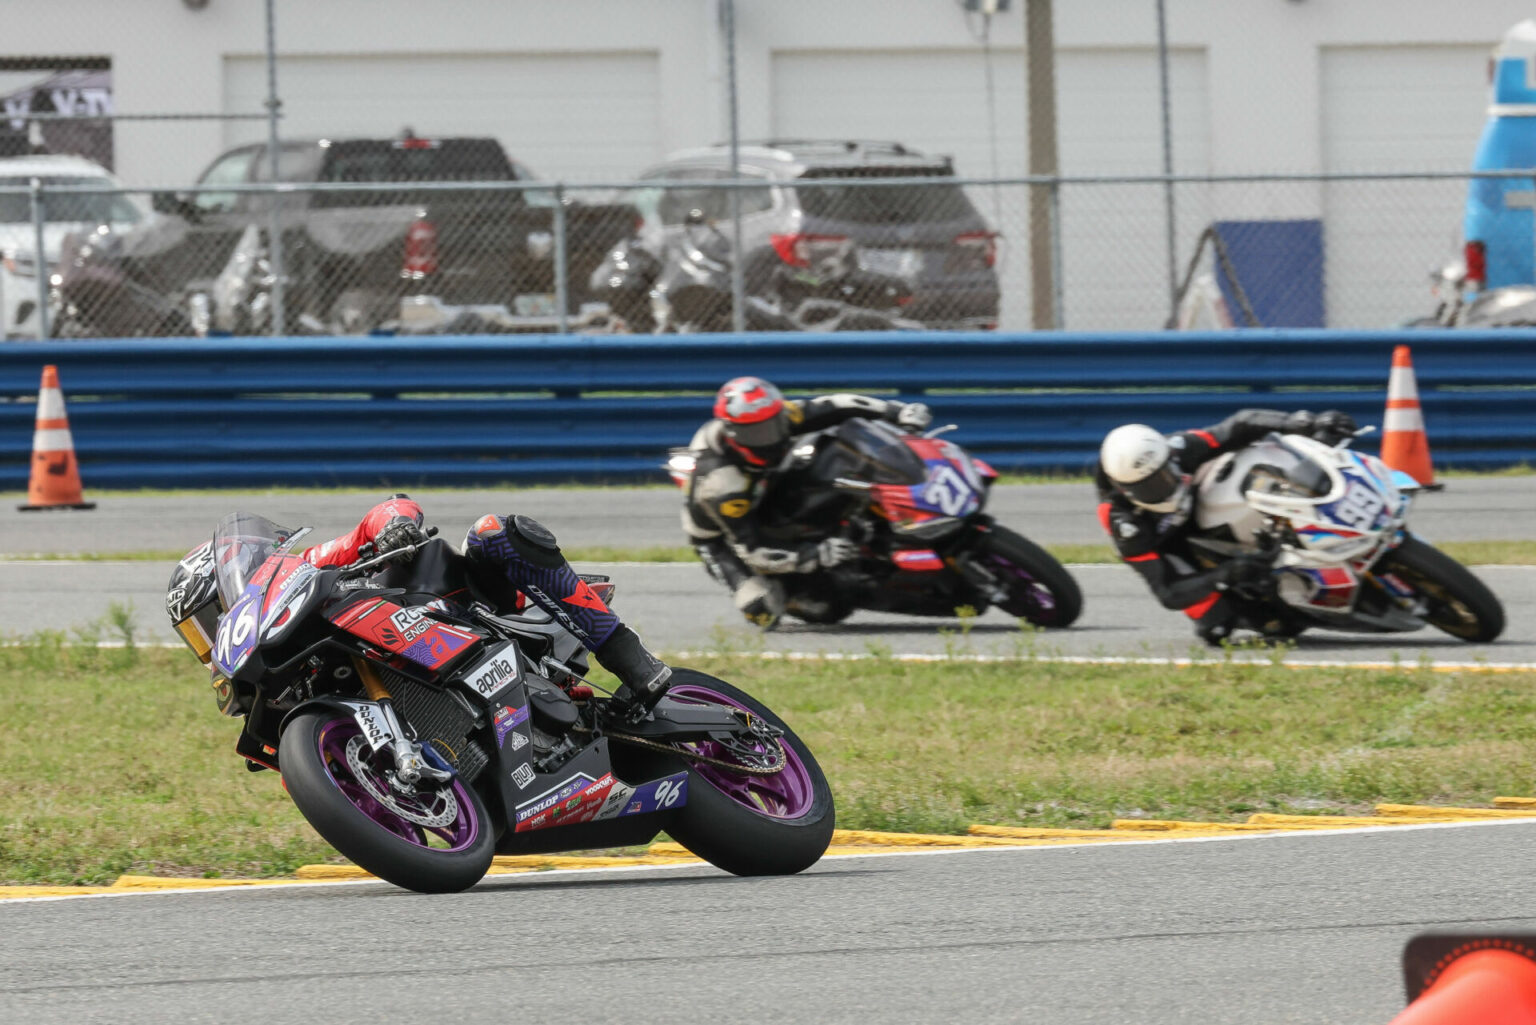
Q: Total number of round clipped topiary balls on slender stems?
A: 0